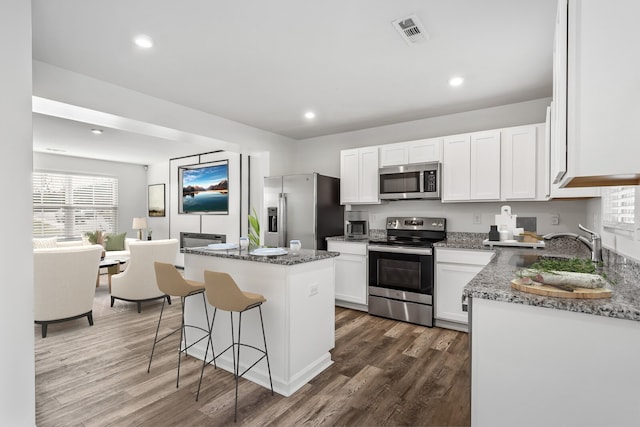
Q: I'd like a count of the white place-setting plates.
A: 2